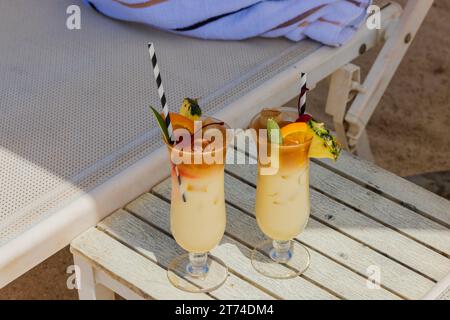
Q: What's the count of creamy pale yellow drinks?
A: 2